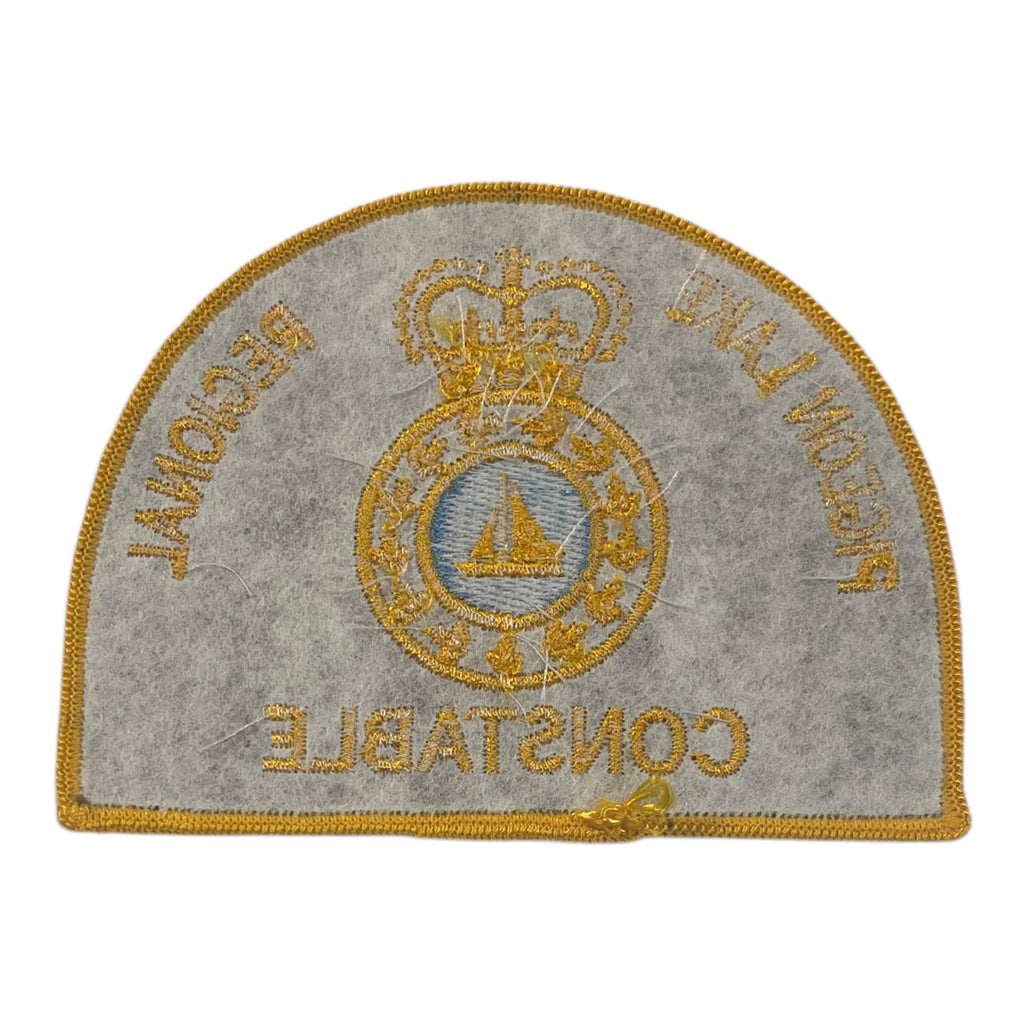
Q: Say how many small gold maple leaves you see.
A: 13